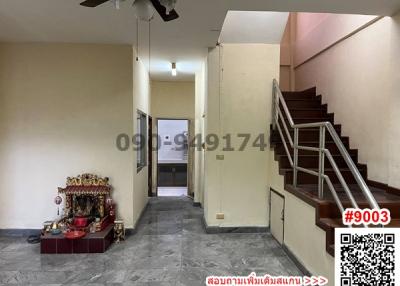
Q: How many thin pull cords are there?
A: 2